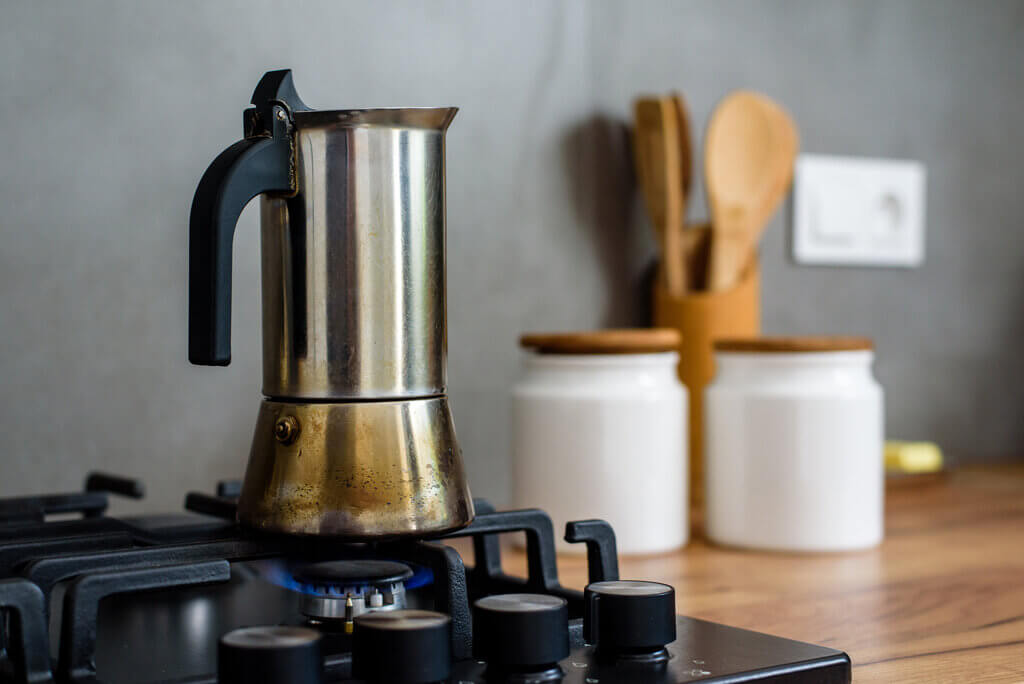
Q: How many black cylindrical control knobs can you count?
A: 4